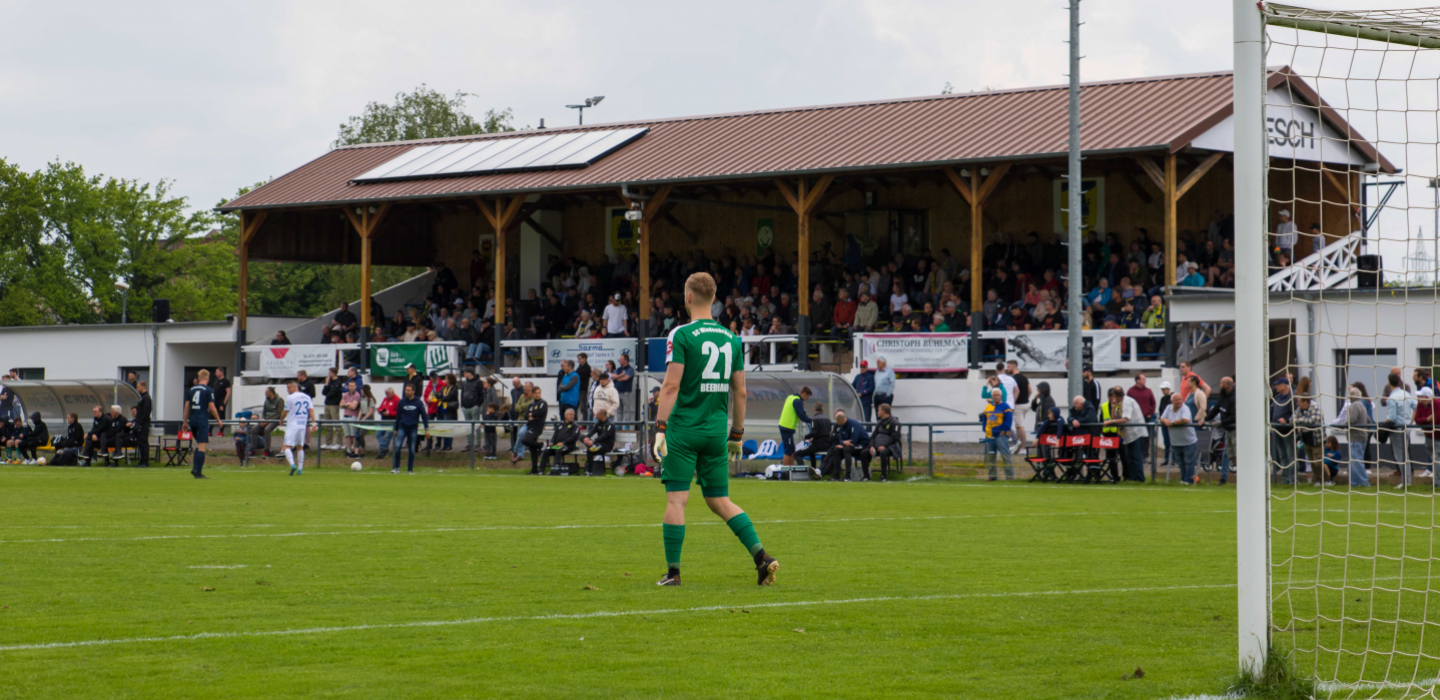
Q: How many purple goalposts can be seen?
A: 0